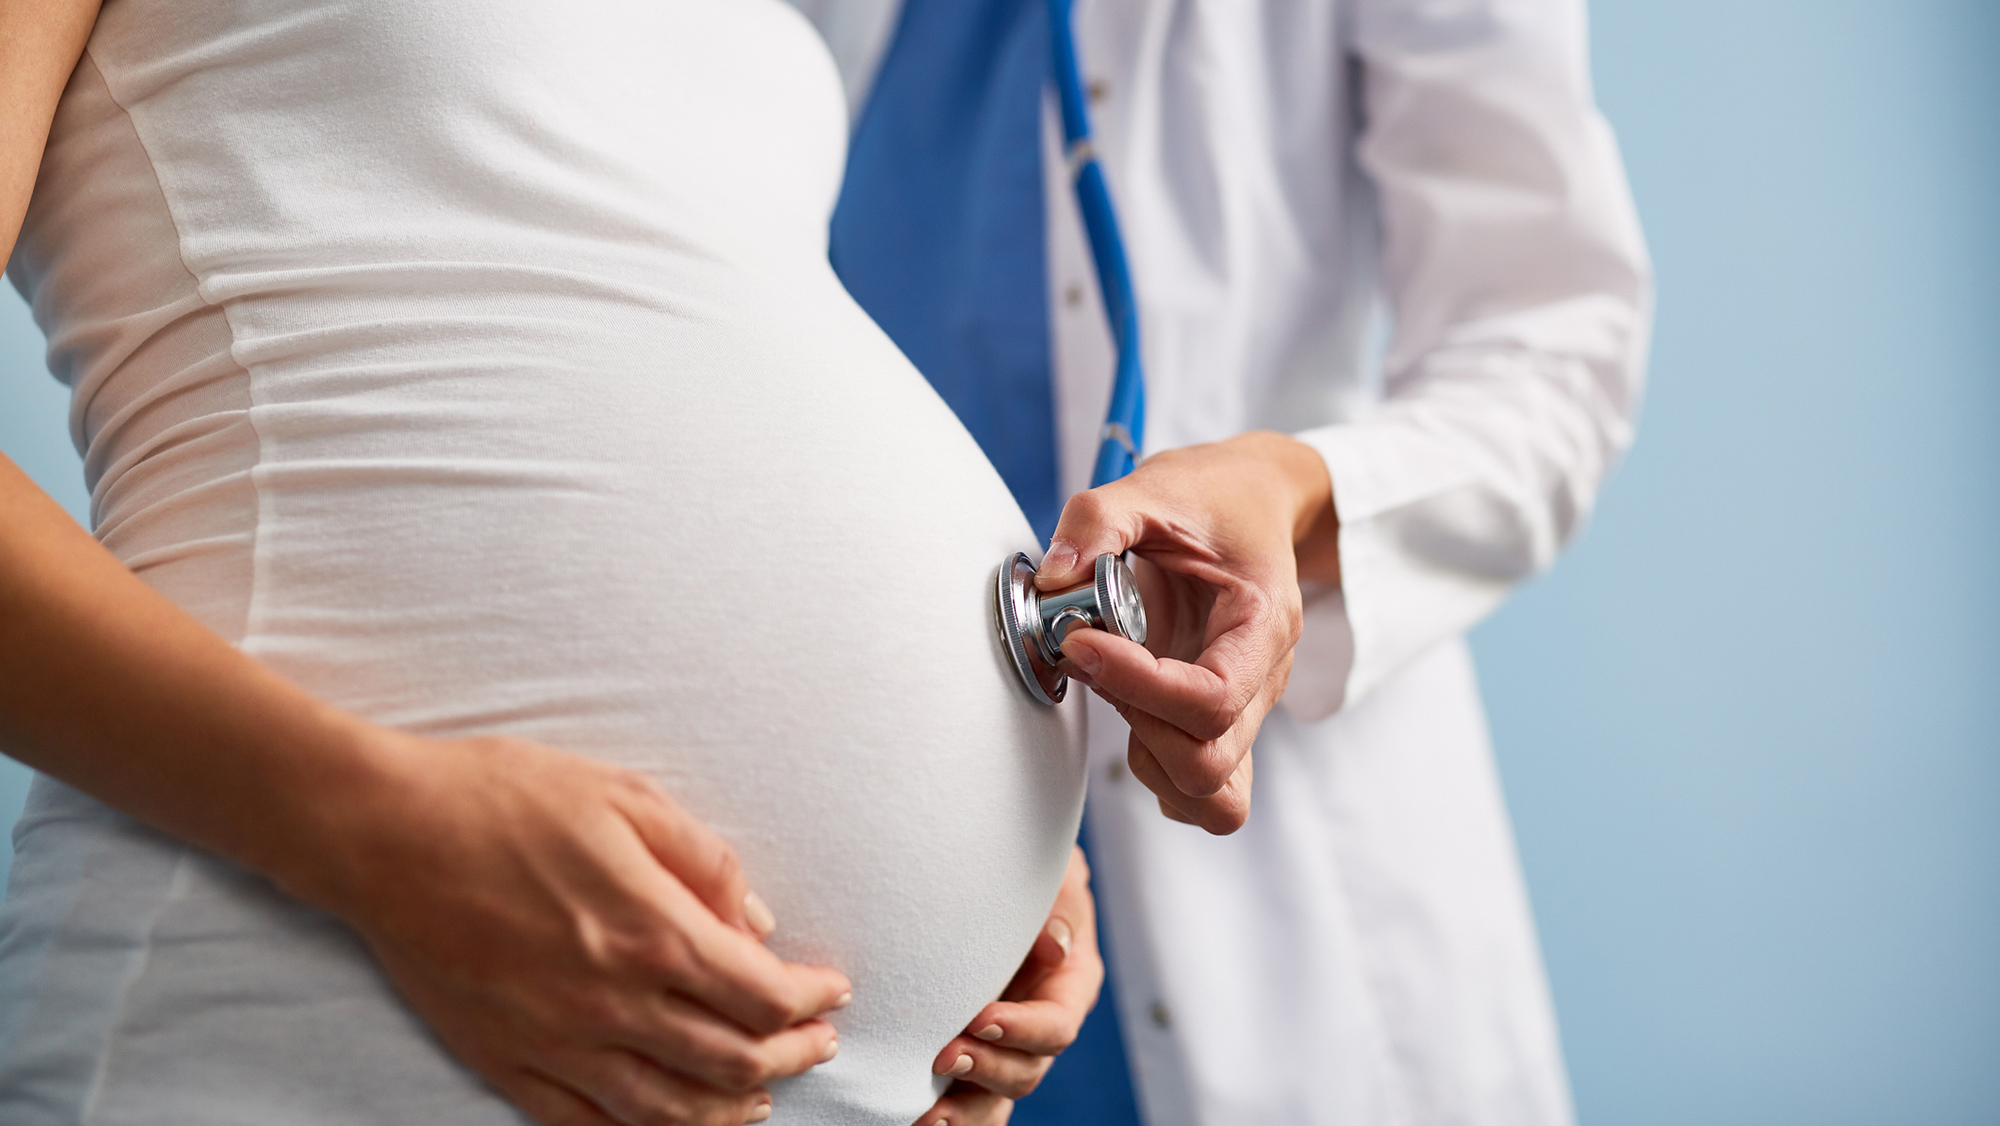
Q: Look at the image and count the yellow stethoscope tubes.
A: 0